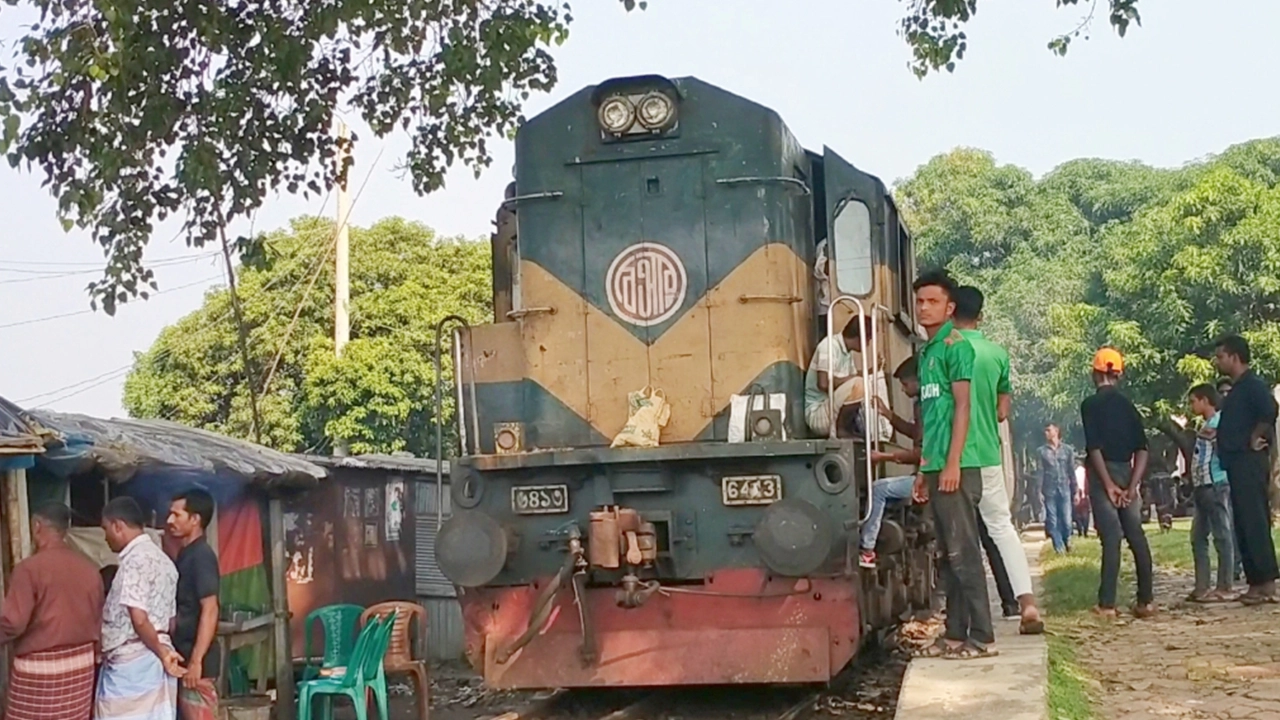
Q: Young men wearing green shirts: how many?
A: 2